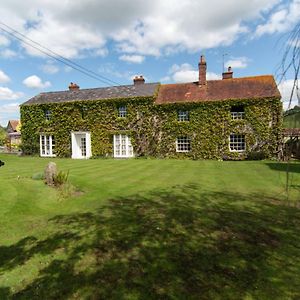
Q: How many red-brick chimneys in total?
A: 4